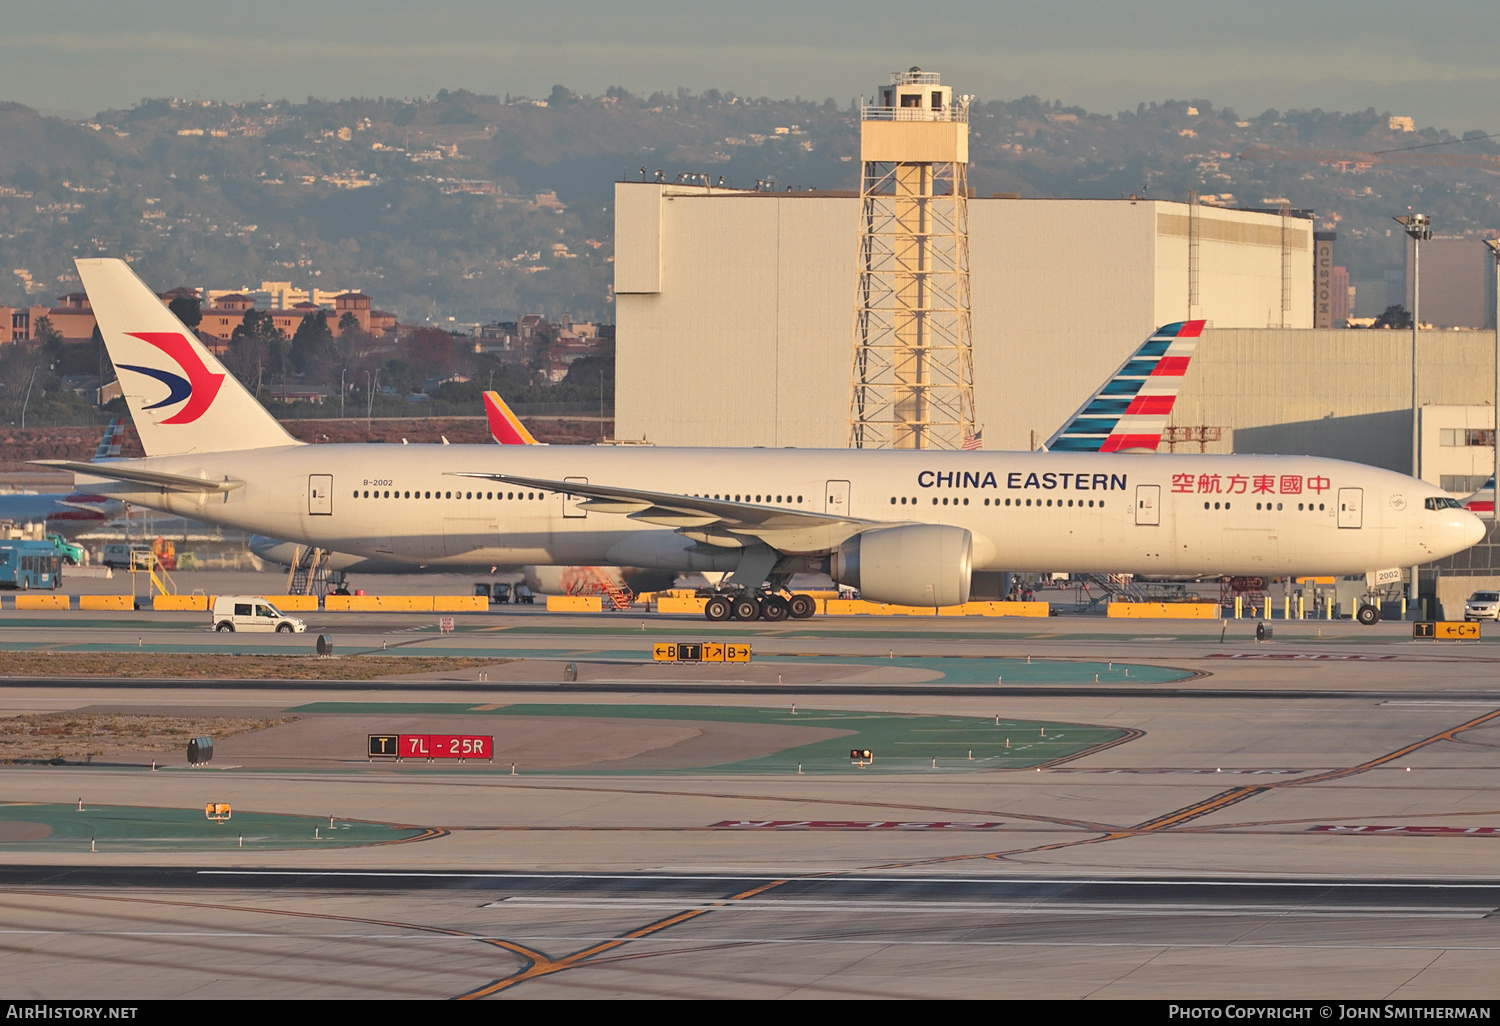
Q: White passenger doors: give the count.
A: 5